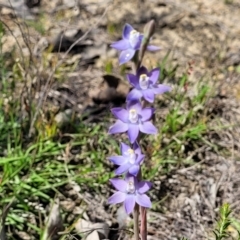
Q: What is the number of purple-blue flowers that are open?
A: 5